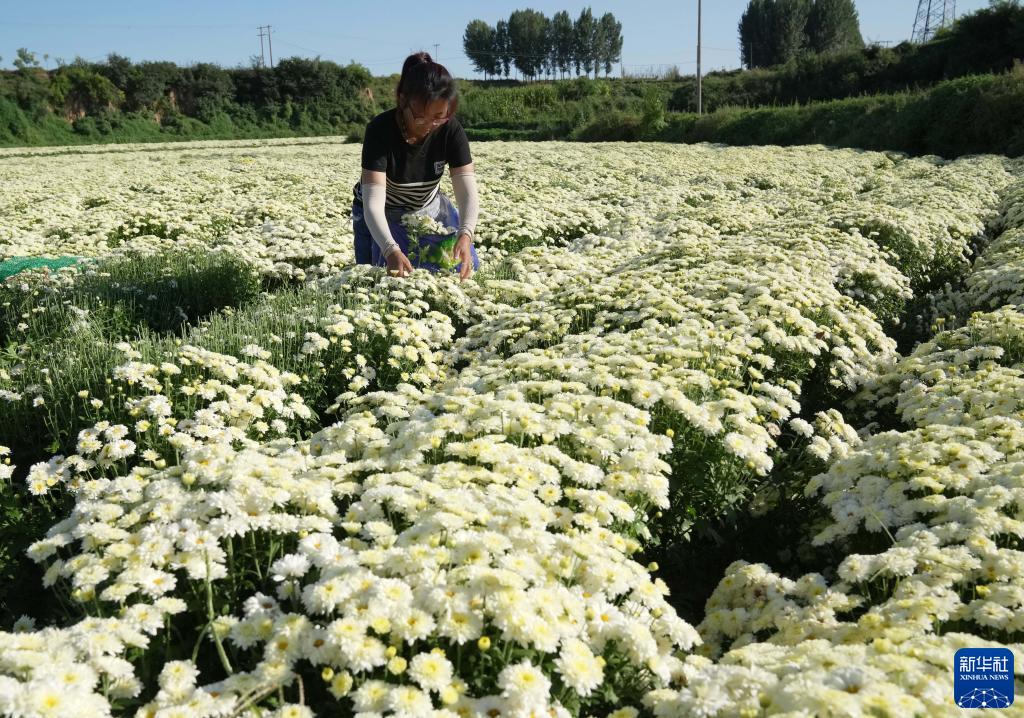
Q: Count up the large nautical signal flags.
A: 0